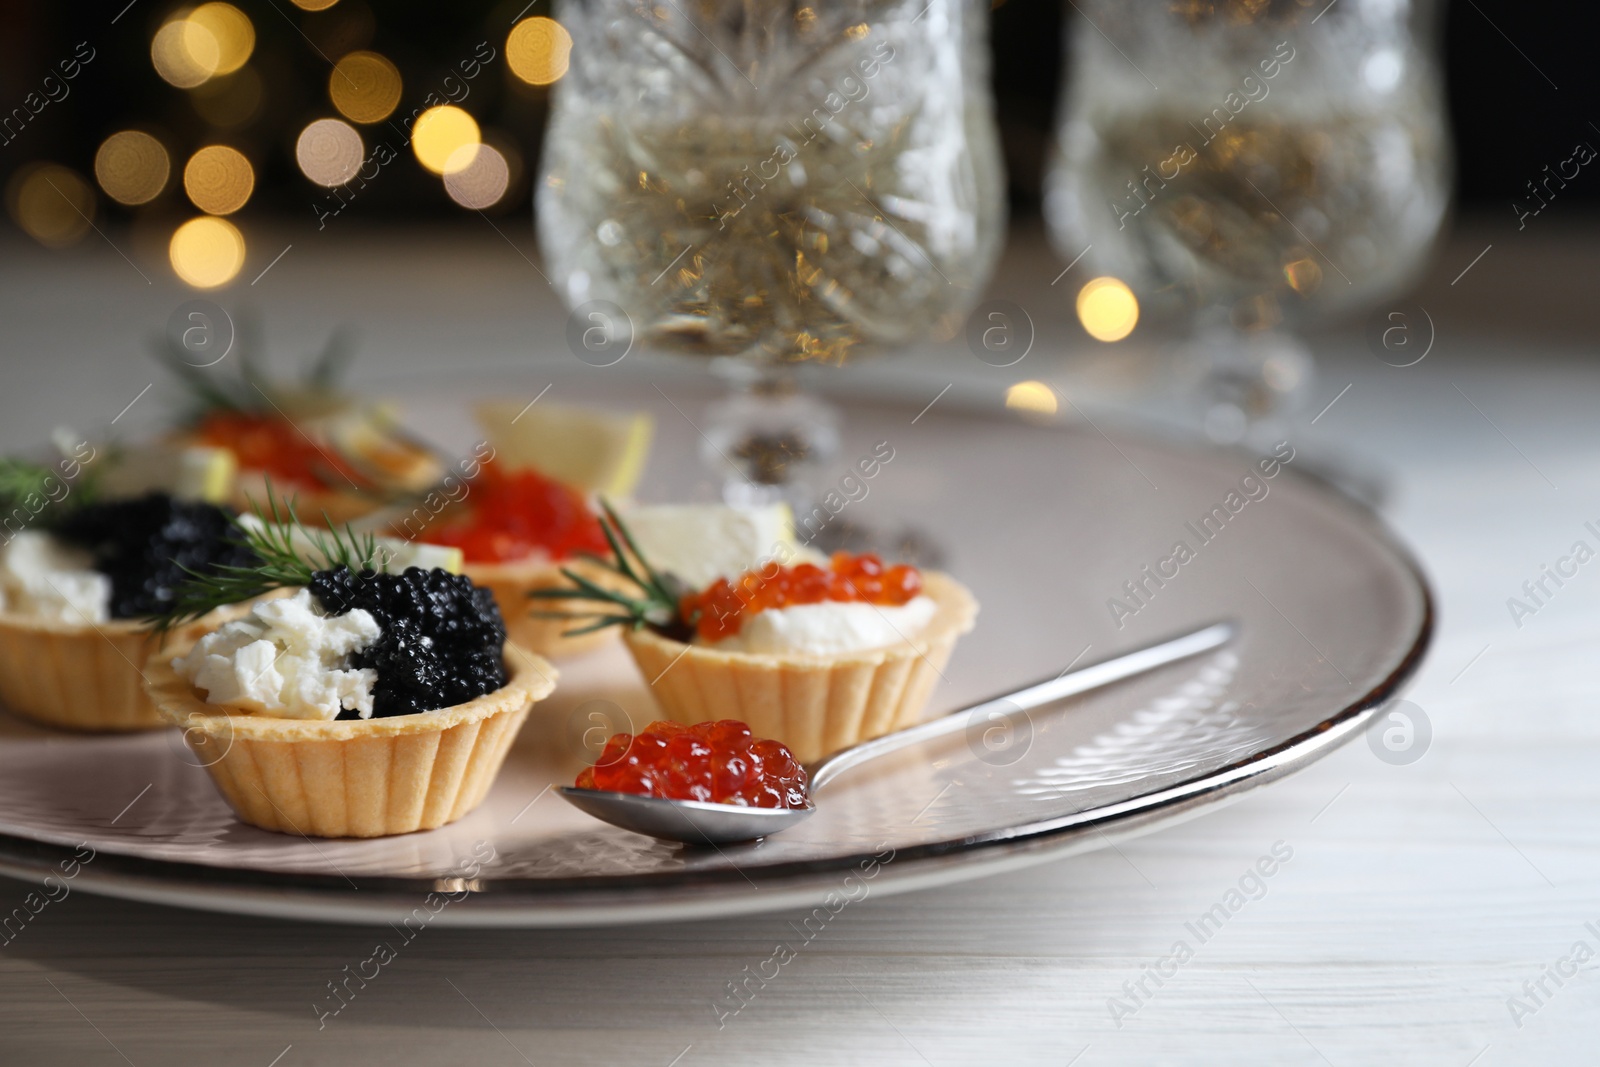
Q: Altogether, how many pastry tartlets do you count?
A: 5